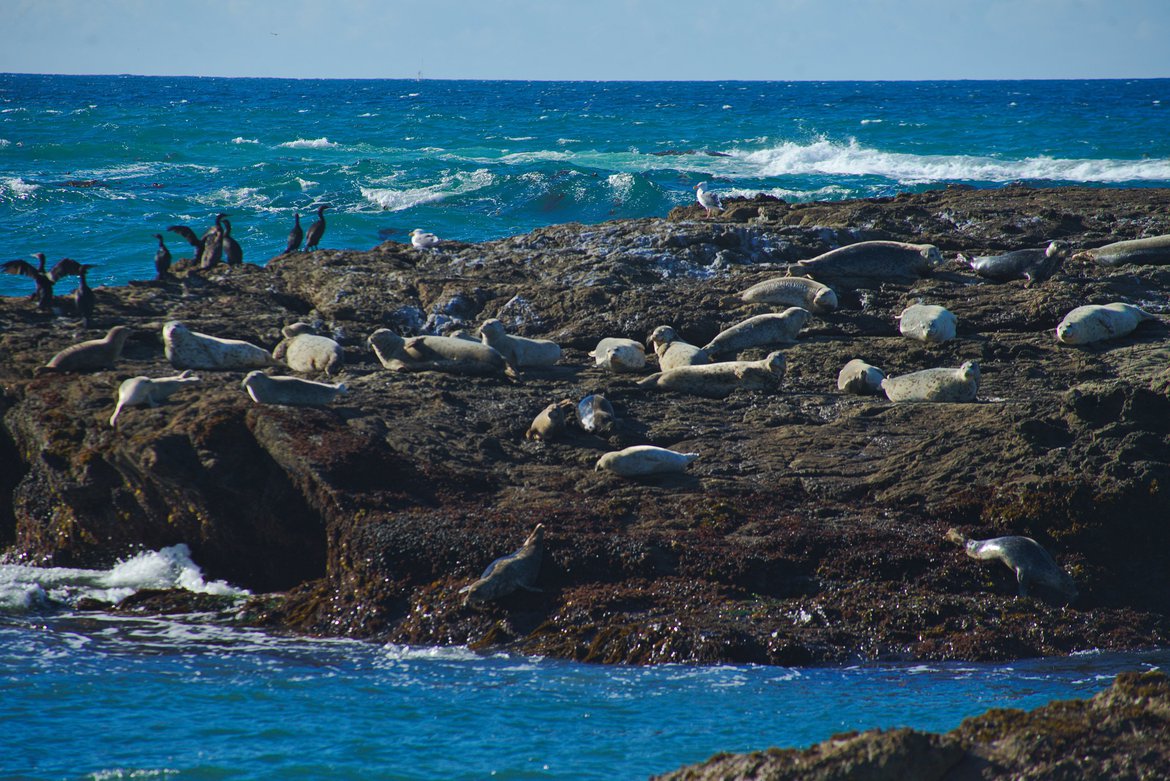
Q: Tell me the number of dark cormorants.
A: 8